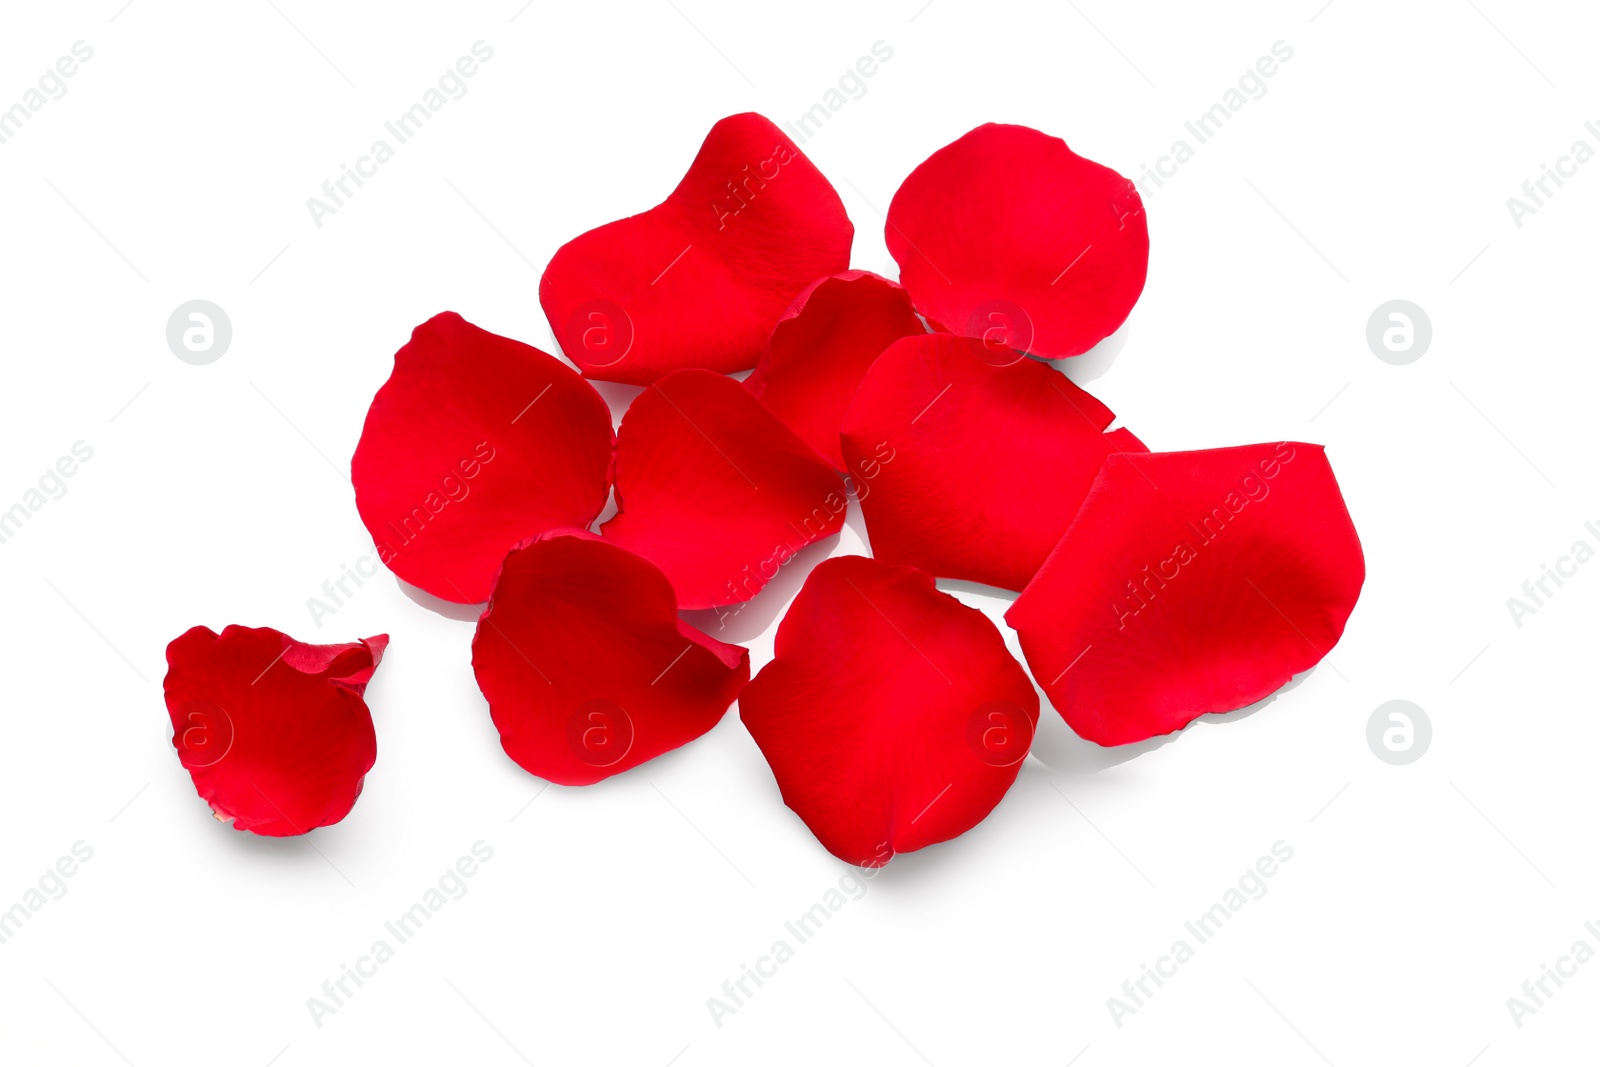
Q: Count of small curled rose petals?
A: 1